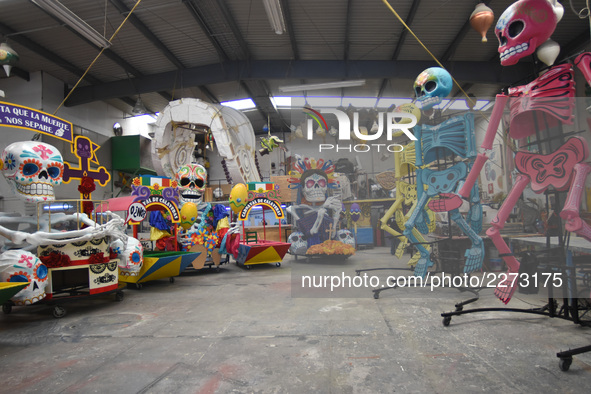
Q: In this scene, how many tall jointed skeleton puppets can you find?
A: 3